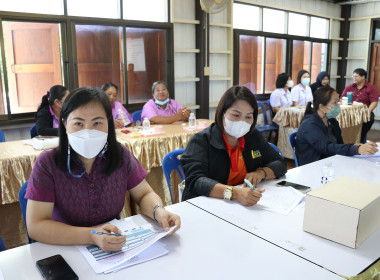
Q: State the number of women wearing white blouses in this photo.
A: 2